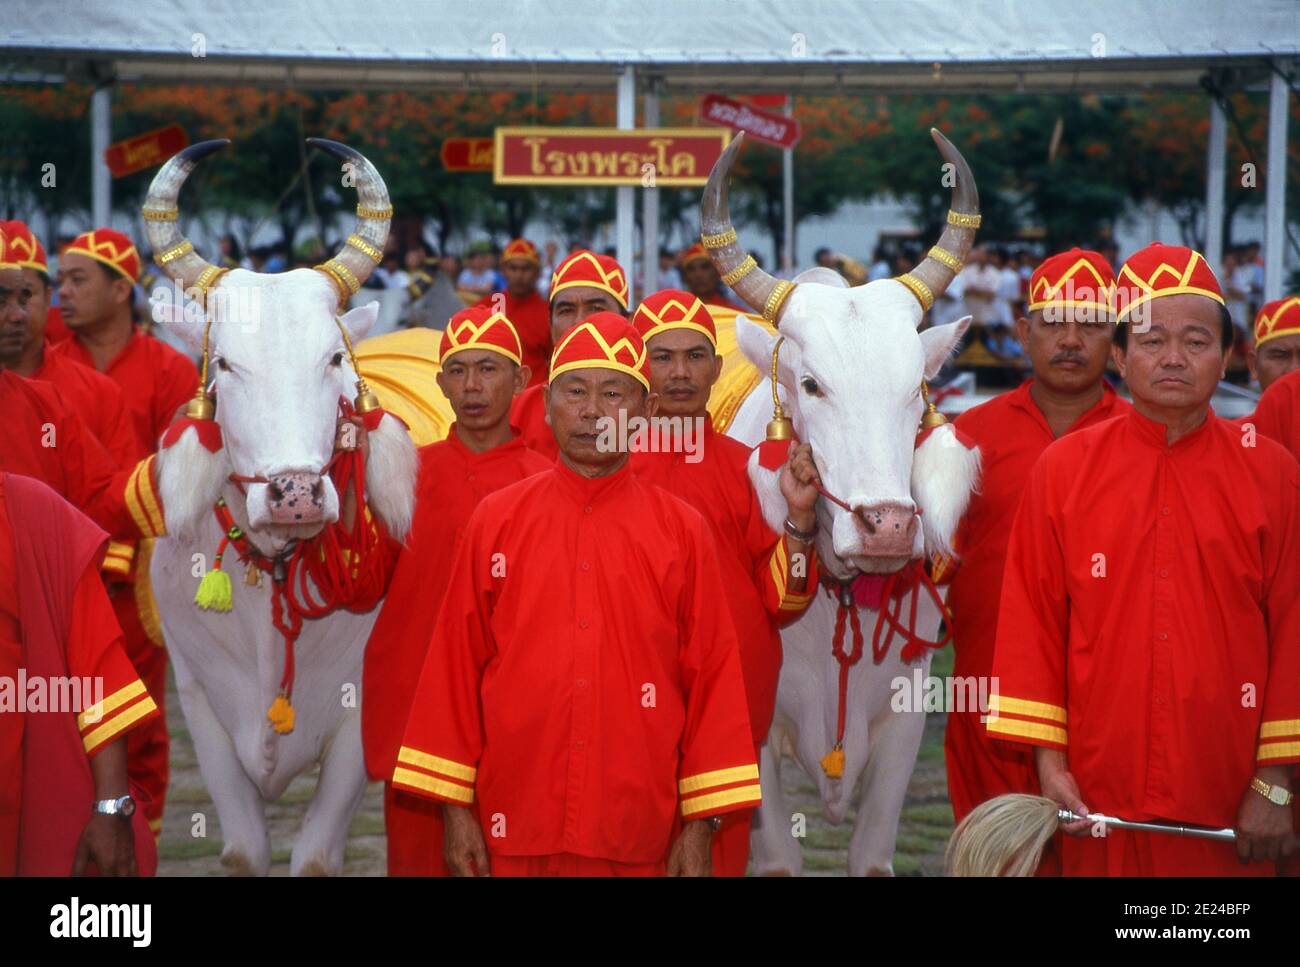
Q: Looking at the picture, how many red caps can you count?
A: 12